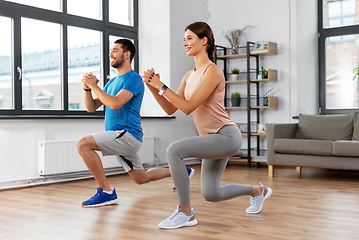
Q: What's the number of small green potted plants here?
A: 3